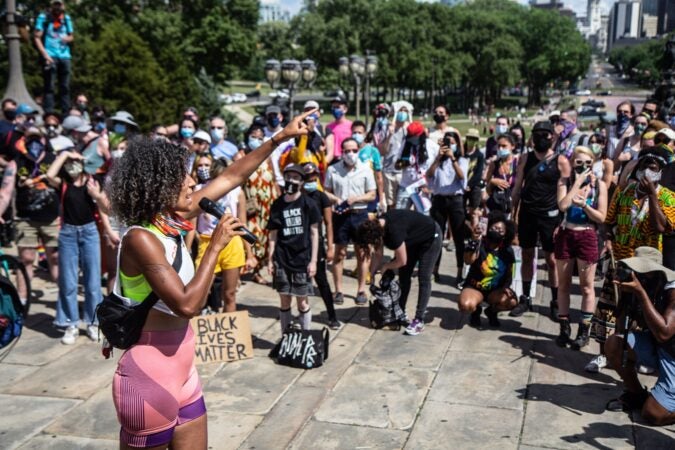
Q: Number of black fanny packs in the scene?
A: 1